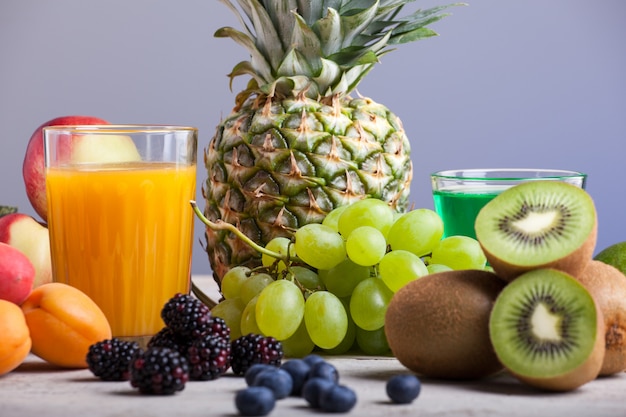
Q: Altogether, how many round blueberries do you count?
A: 9